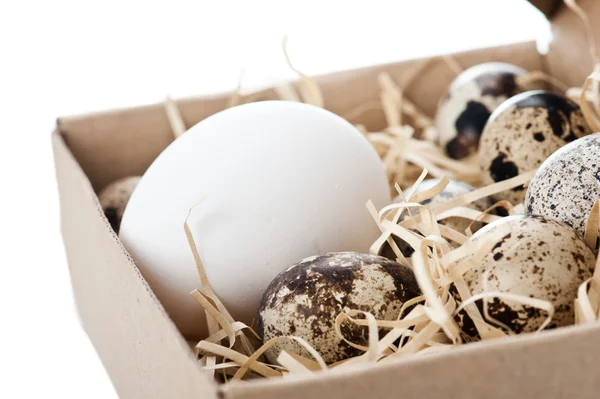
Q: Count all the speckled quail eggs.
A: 7